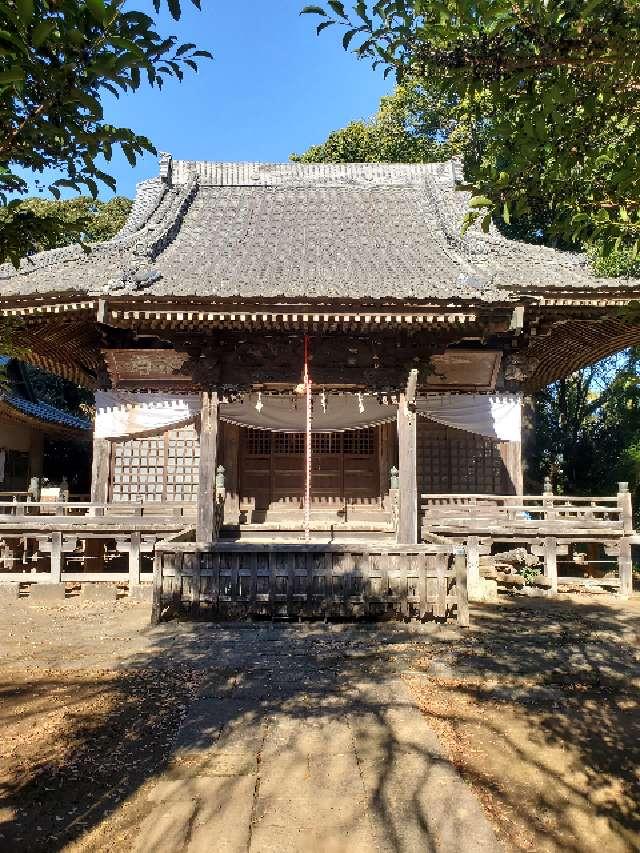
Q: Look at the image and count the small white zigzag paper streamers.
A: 3